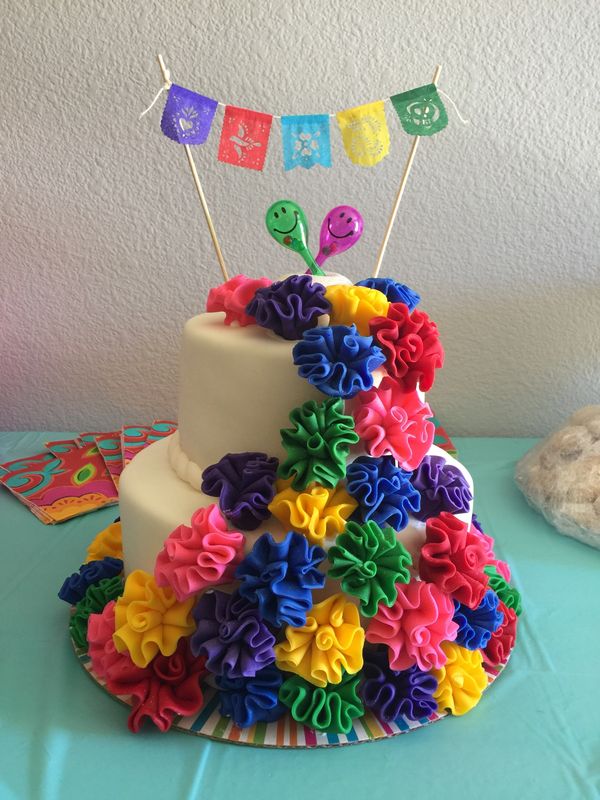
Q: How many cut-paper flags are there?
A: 5